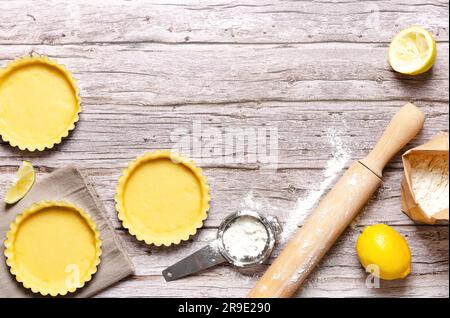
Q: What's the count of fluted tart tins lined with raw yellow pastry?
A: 3